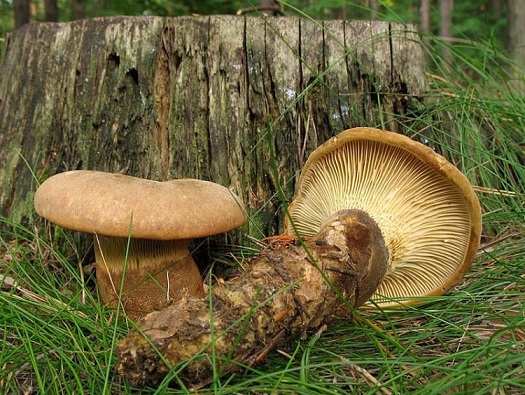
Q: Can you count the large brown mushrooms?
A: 2